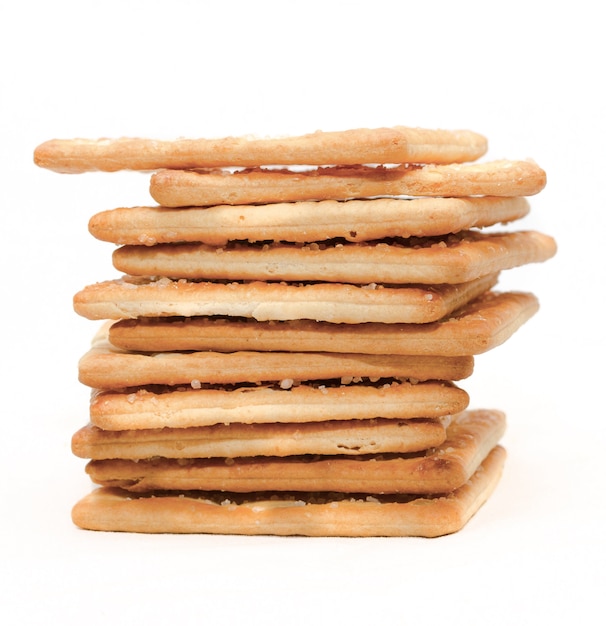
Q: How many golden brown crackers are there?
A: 11